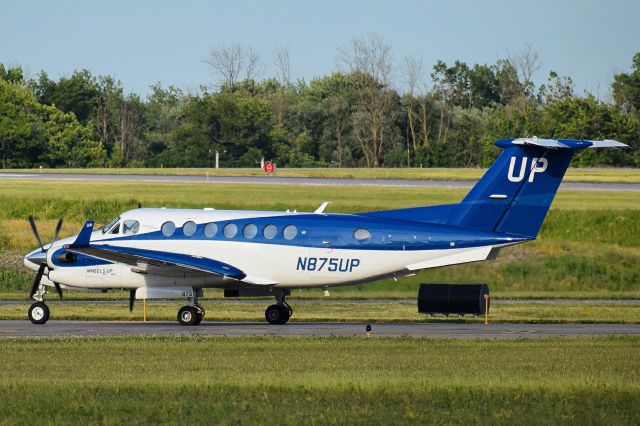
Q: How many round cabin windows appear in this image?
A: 8